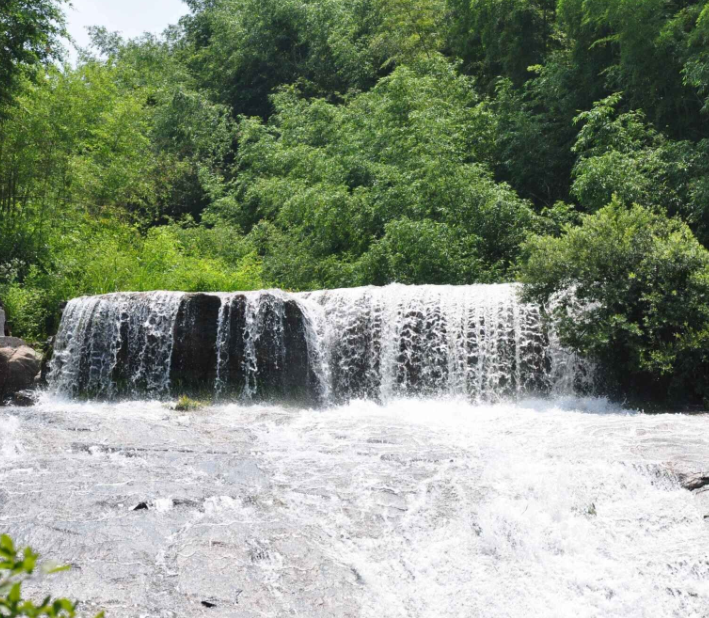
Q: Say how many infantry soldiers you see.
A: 0